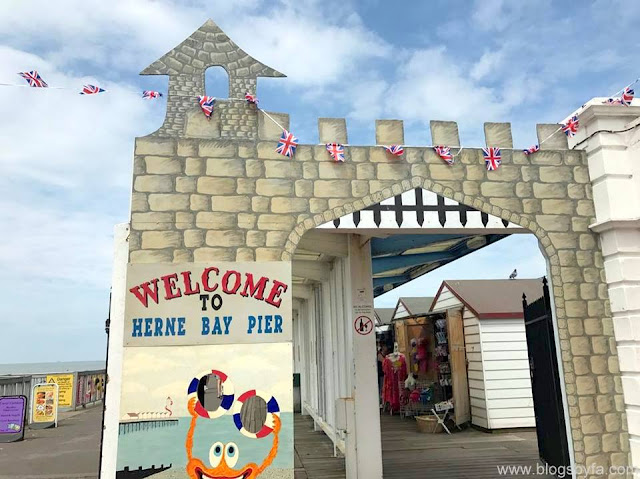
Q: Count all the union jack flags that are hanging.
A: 13